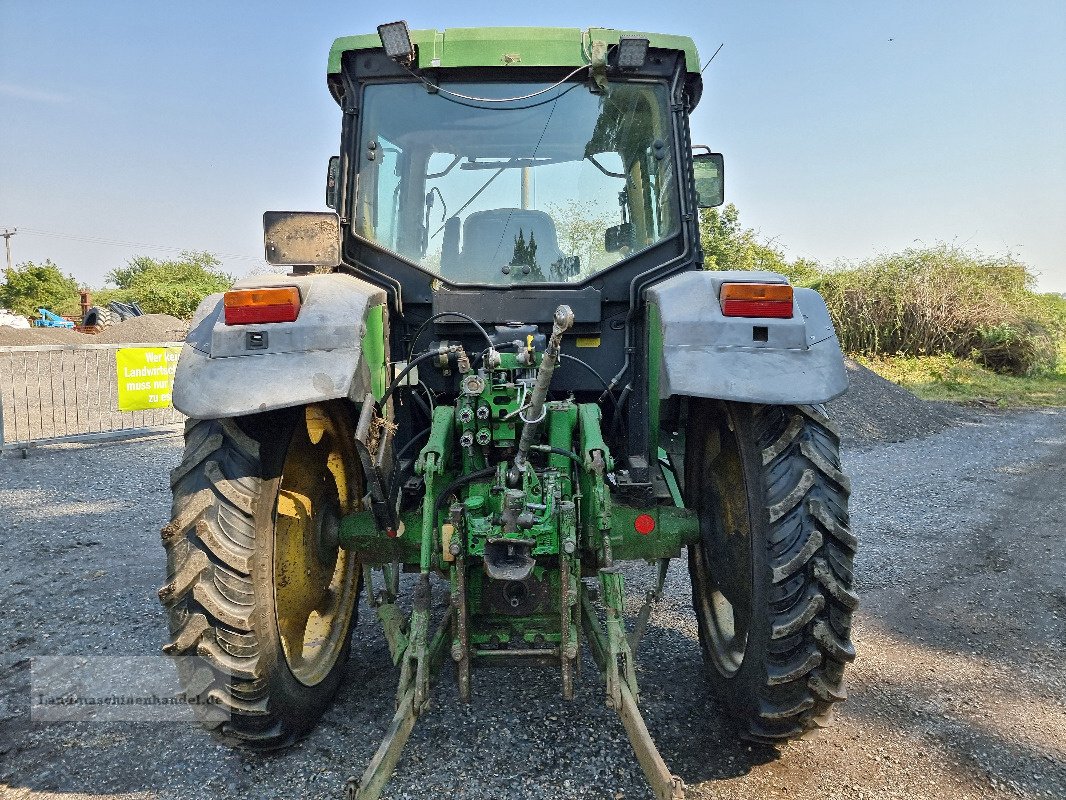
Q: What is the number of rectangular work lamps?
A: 2